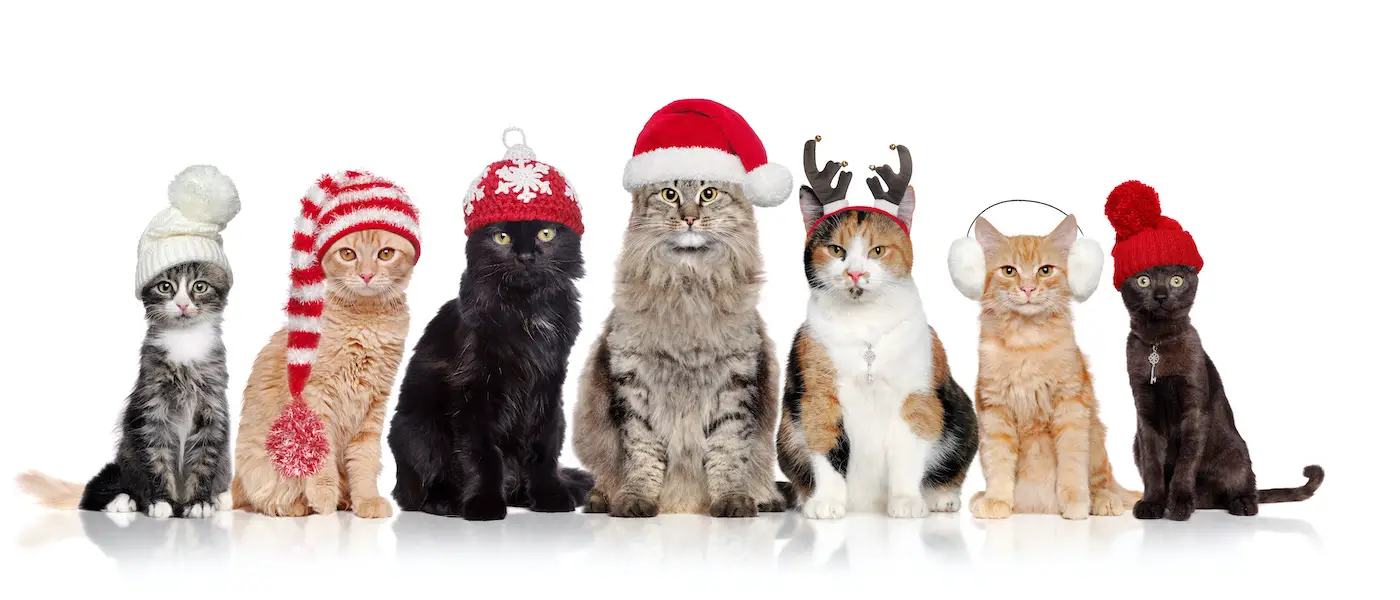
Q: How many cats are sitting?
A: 7